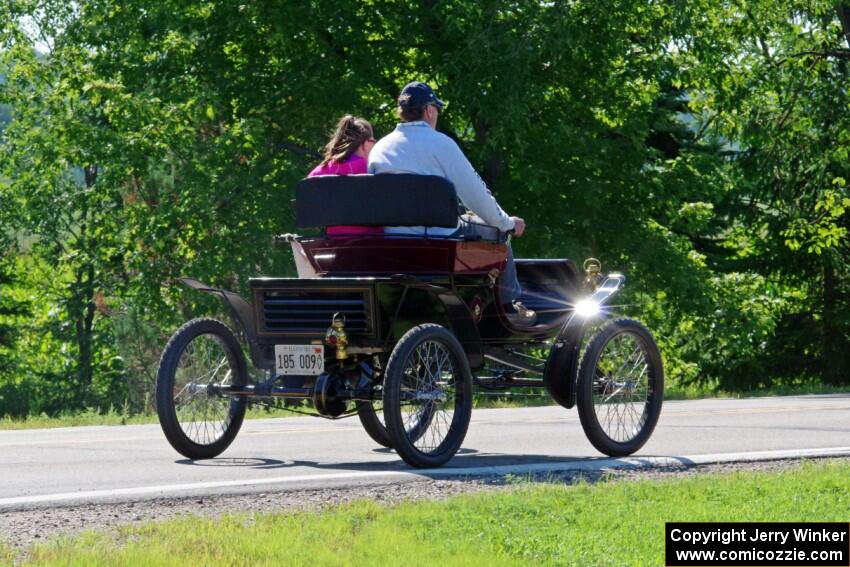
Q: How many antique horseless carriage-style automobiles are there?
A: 1